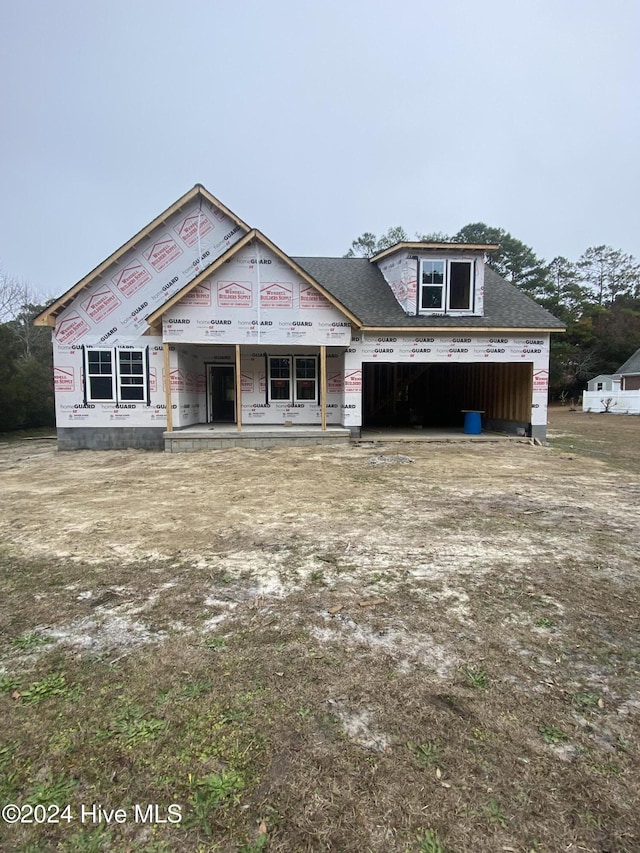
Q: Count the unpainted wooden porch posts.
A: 3